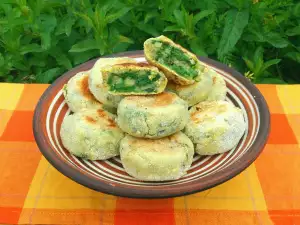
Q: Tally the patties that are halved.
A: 2